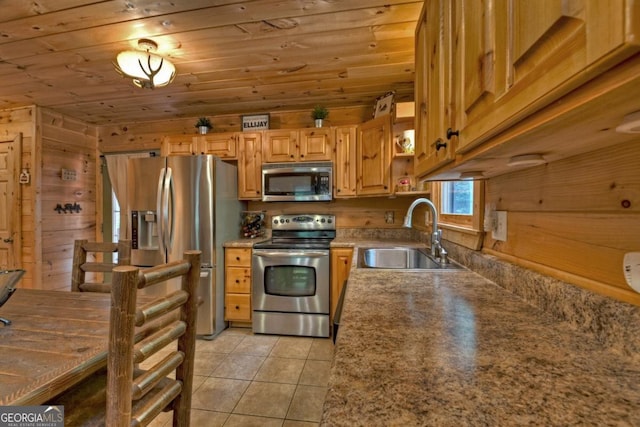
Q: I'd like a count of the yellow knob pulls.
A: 0